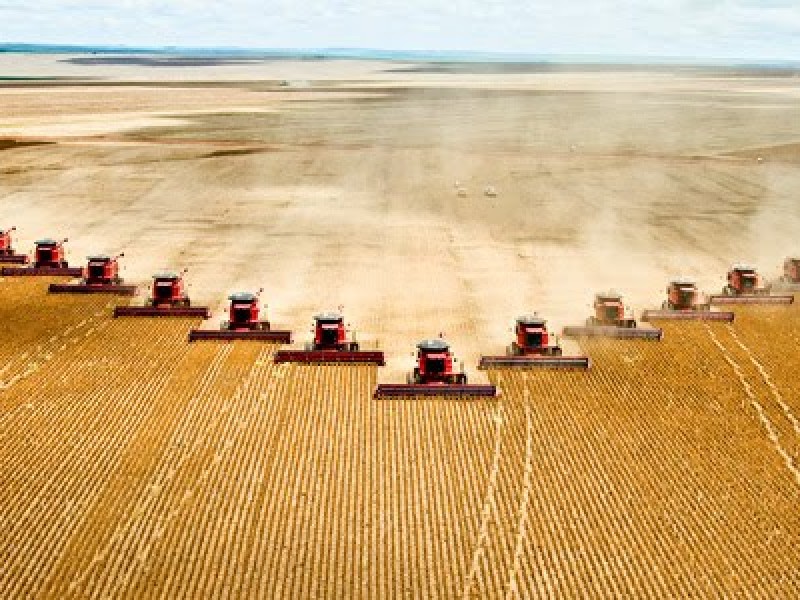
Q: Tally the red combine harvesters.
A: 12